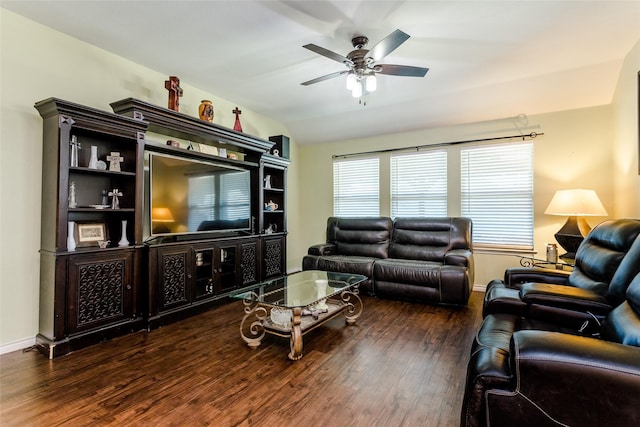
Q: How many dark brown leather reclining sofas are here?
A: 2